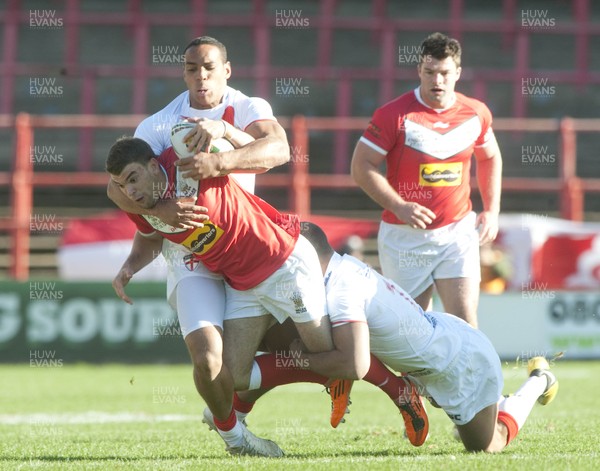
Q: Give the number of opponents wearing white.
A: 2